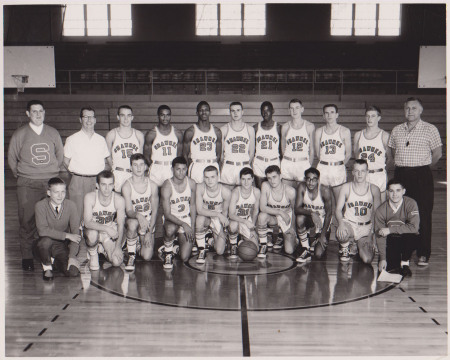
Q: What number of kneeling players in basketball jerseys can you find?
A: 8